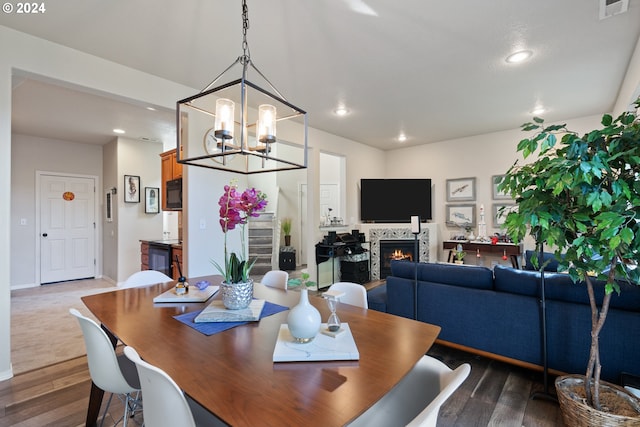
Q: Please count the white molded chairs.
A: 6